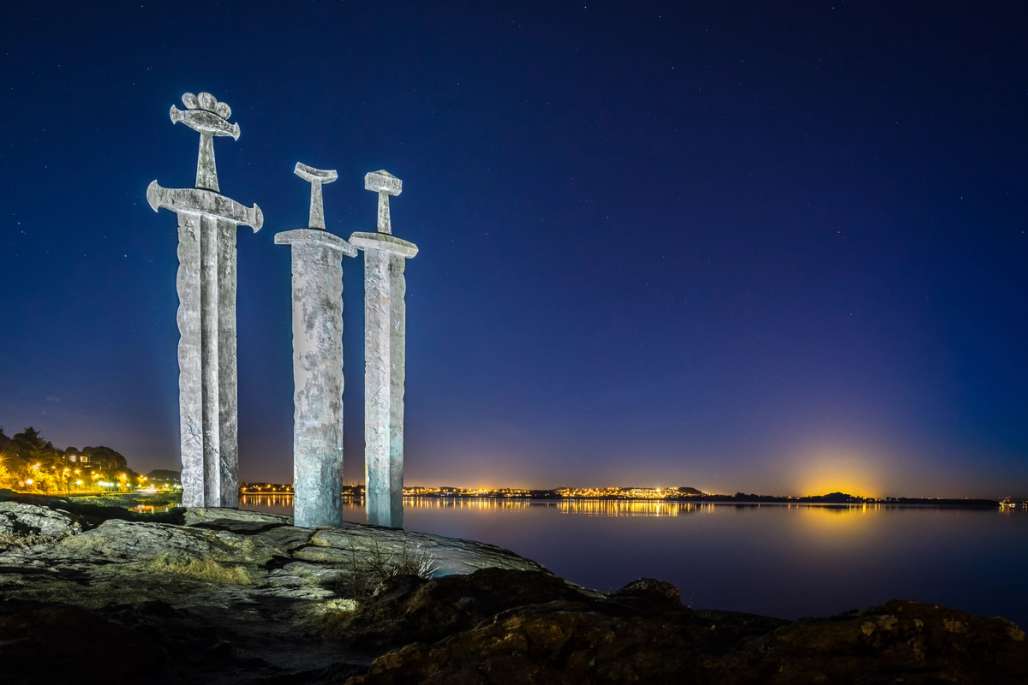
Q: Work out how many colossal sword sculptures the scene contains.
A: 3